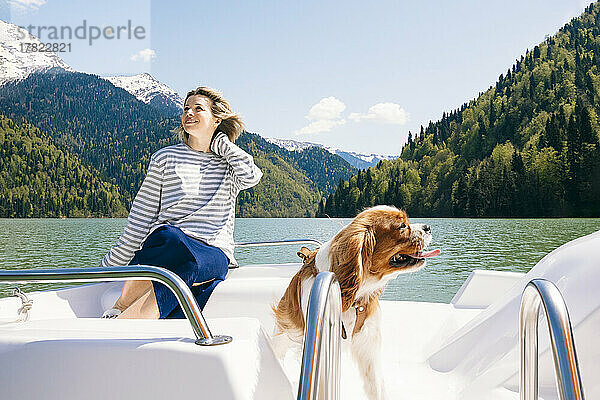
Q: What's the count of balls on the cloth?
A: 0